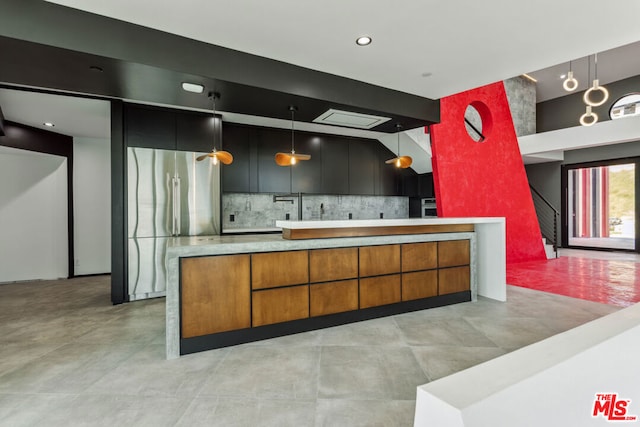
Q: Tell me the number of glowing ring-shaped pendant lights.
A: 3